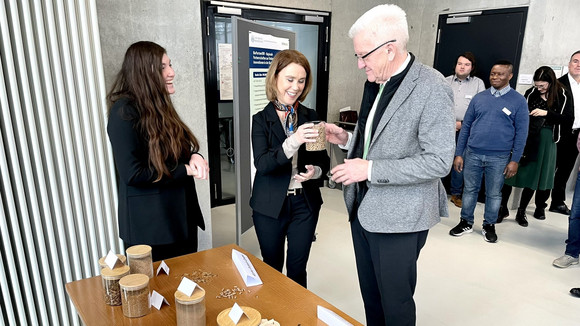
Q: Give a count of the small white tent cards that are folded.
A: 5